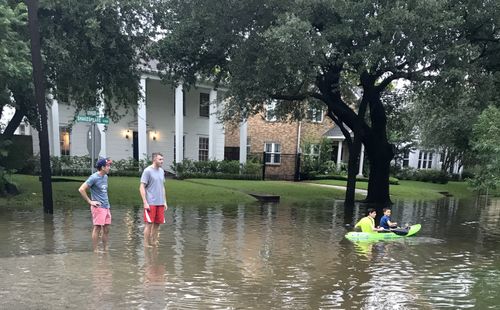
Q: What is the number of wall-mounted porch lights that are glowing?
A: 2